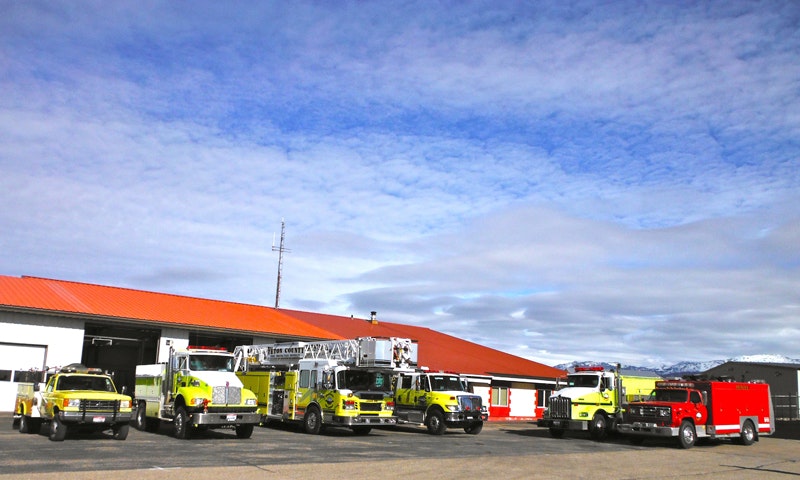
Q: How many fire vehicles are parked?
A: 6